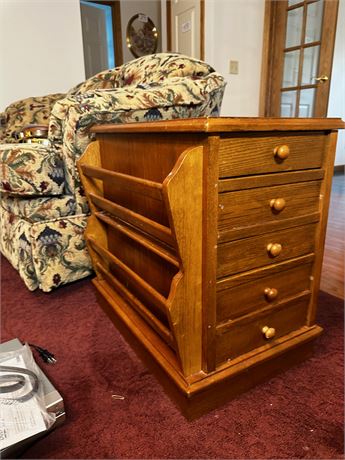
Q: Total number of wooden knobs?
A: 5